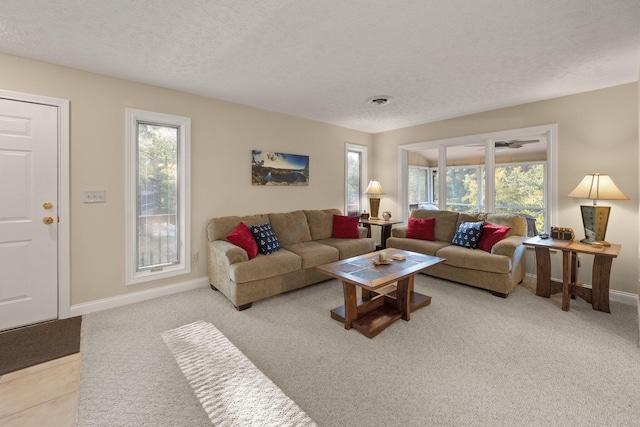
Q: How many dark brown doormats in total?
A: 1